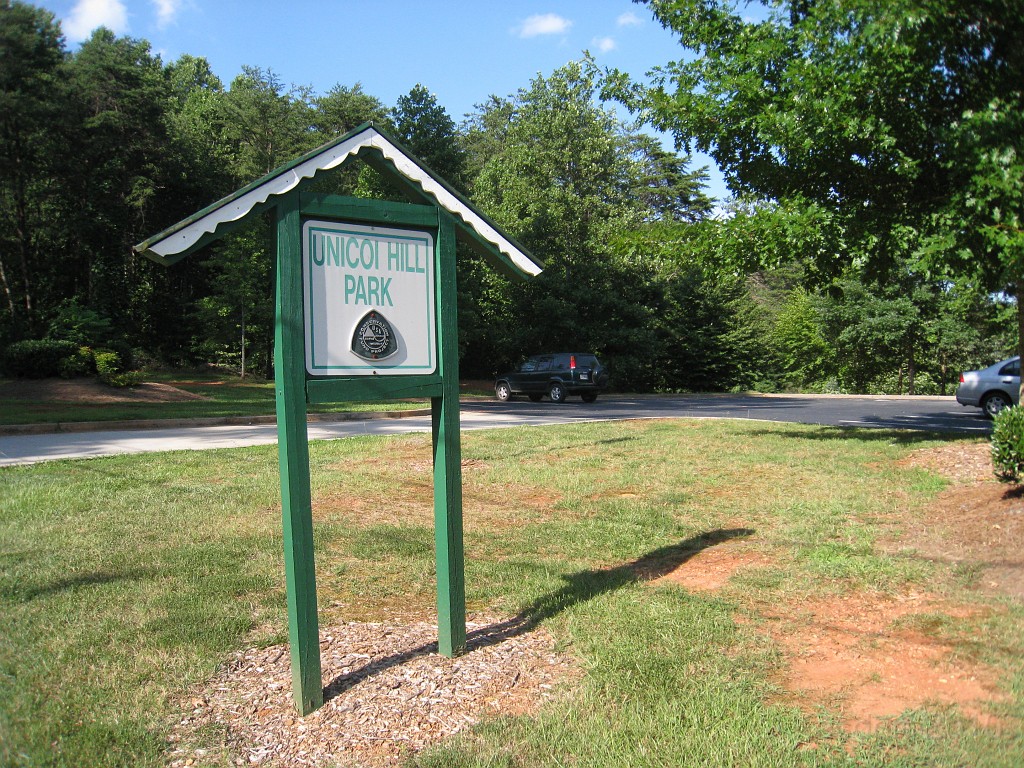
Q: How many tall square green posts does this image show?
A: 2